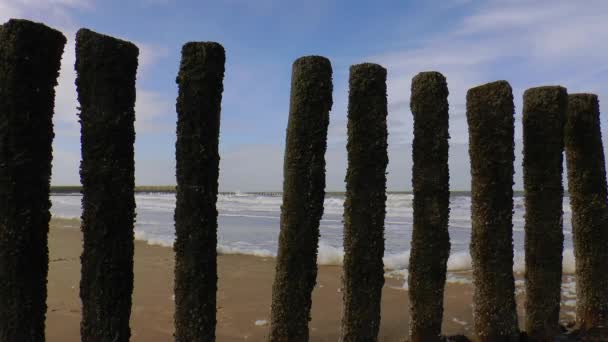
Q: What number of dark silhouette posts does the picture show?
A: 9